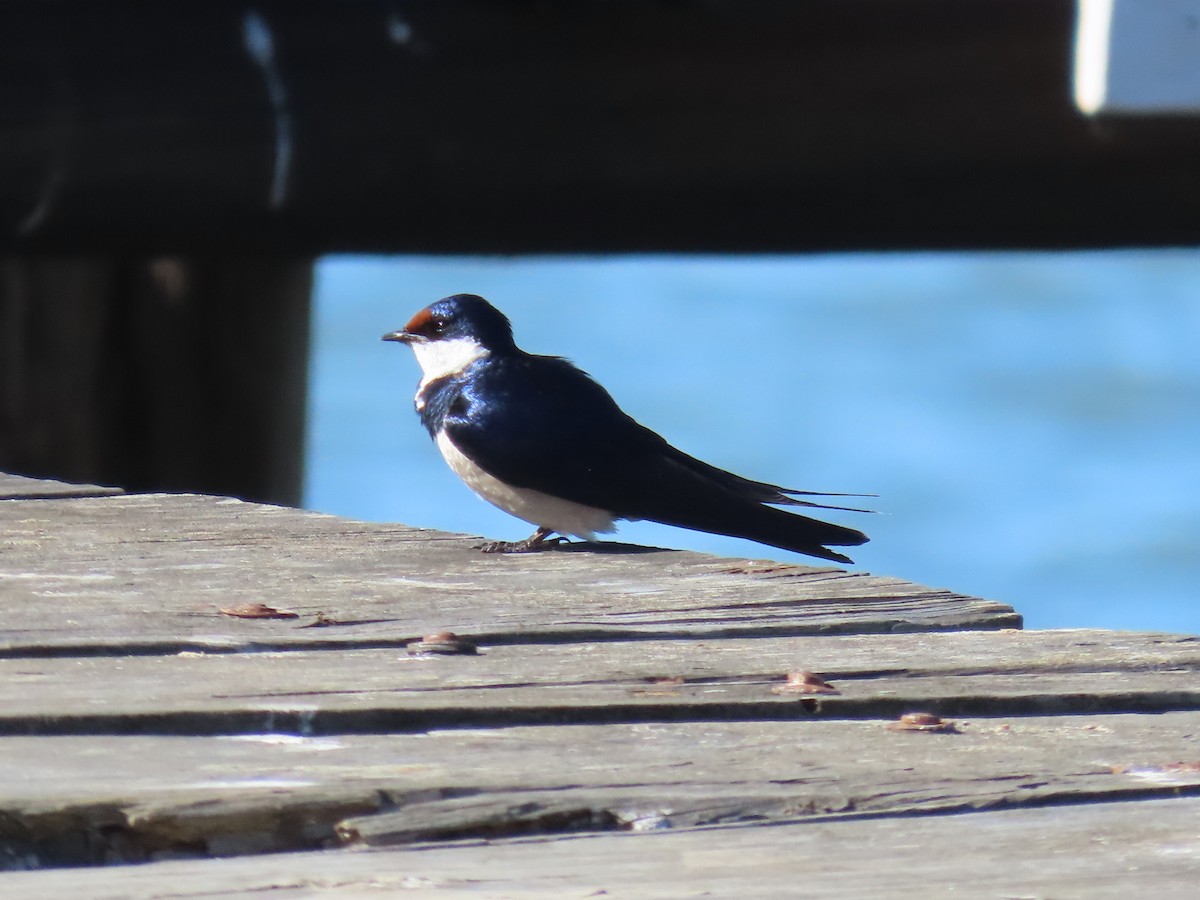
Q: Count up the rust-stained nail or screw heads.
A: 4